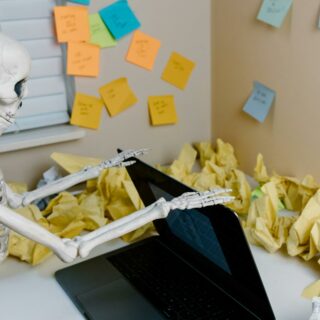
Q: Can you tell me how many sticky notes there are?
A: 12